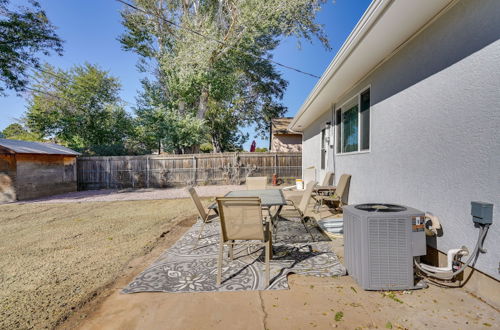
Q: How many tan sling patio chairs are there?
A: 6